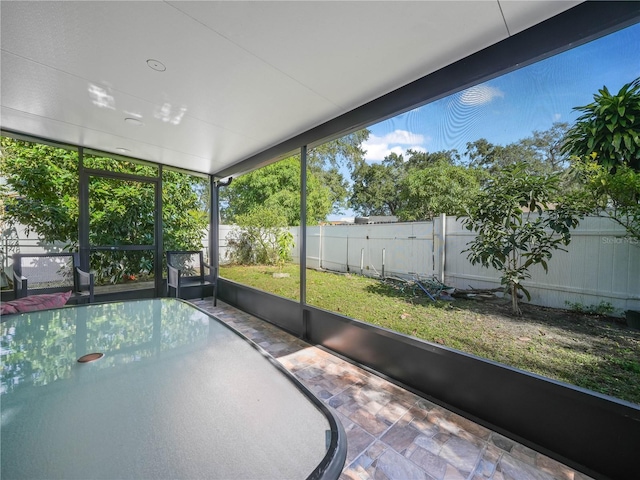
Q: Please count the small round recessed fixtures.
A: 3